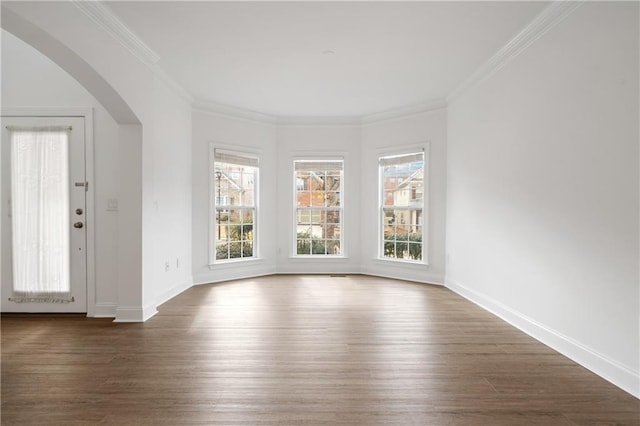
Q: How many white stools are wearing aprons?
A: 0